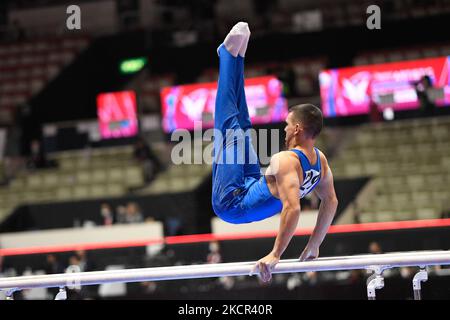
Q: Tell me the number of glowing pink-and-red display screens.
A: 3